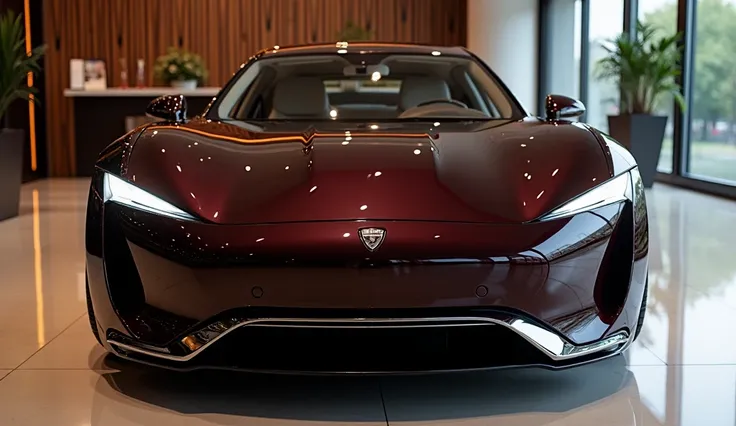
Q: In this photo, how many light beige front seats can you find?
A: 2